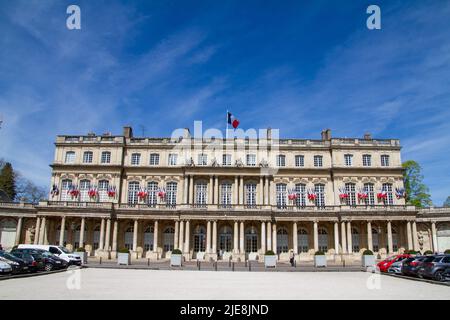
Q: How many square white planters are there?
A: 6